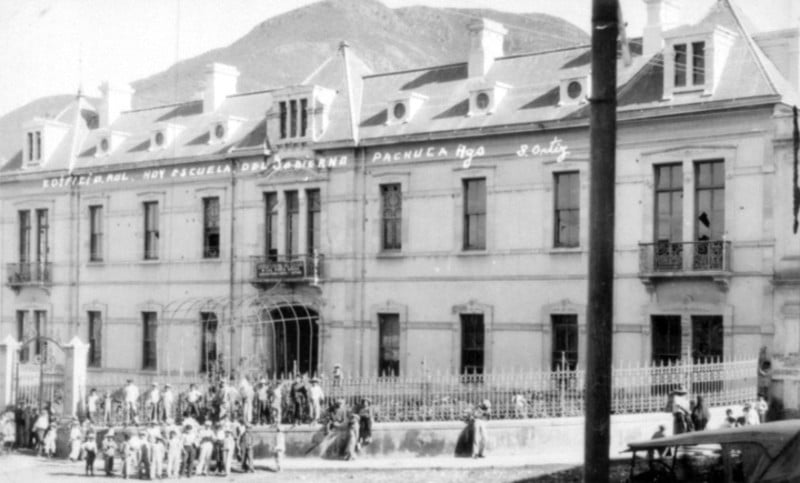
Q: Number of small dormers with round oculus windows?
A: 6